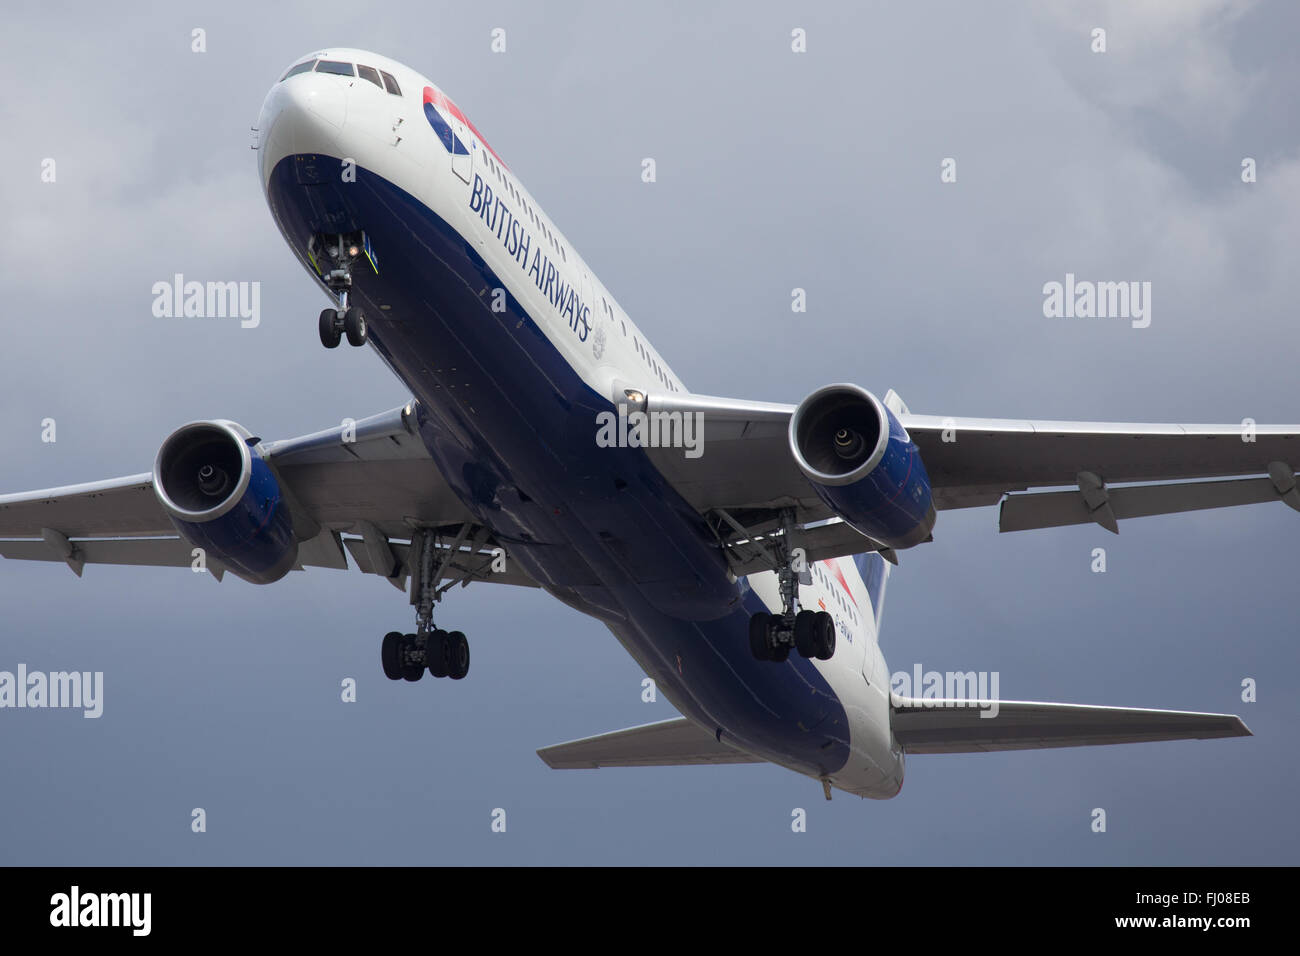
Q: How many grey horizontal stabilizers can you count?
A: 2